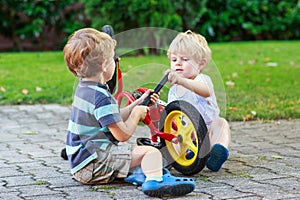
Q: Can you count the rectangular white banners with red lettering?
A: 0